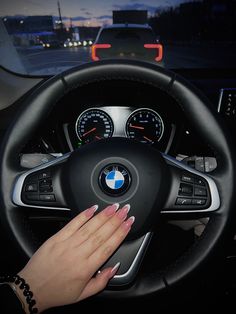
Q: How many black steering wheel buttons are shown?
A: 12